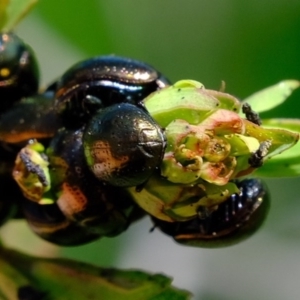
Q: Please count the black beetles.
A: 7